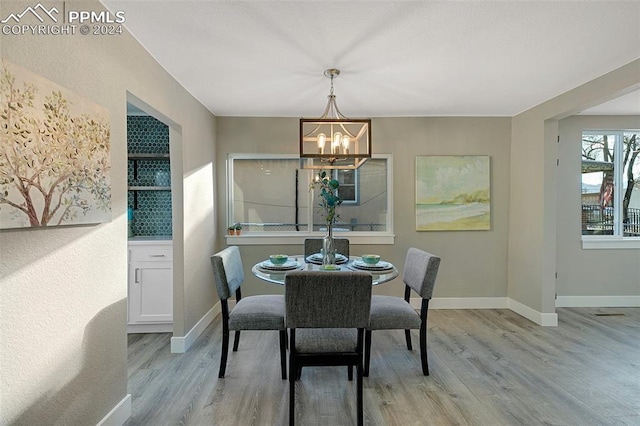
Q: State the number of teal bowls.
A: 2